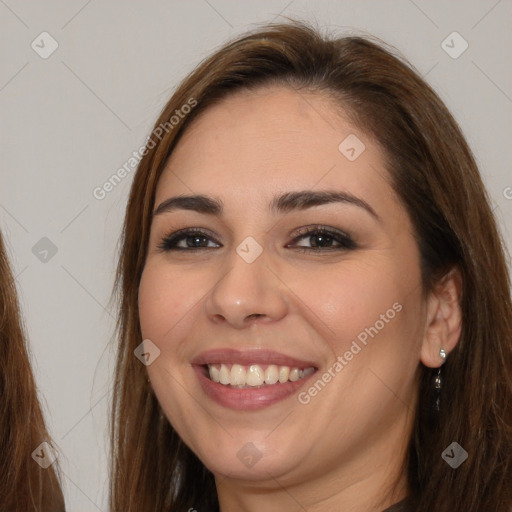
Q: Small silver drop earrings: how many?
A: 1